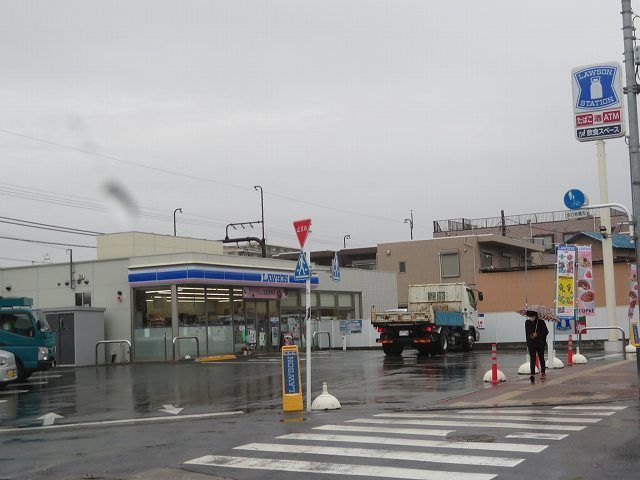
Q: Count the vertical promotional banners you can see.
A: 3